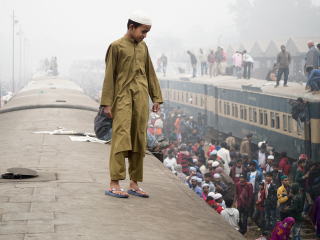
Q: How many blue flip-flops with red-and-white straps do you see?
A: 2